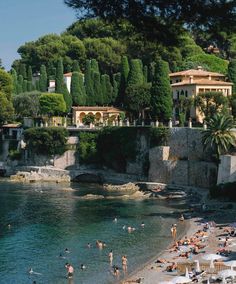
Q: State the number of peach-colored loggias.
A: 1